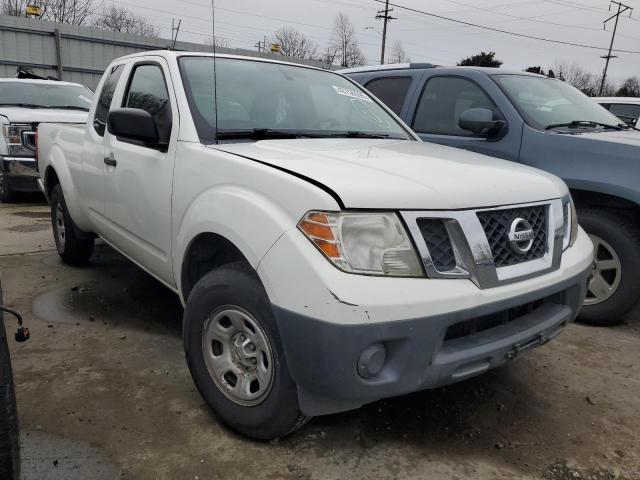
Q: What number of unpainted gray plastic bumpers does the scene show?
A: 1